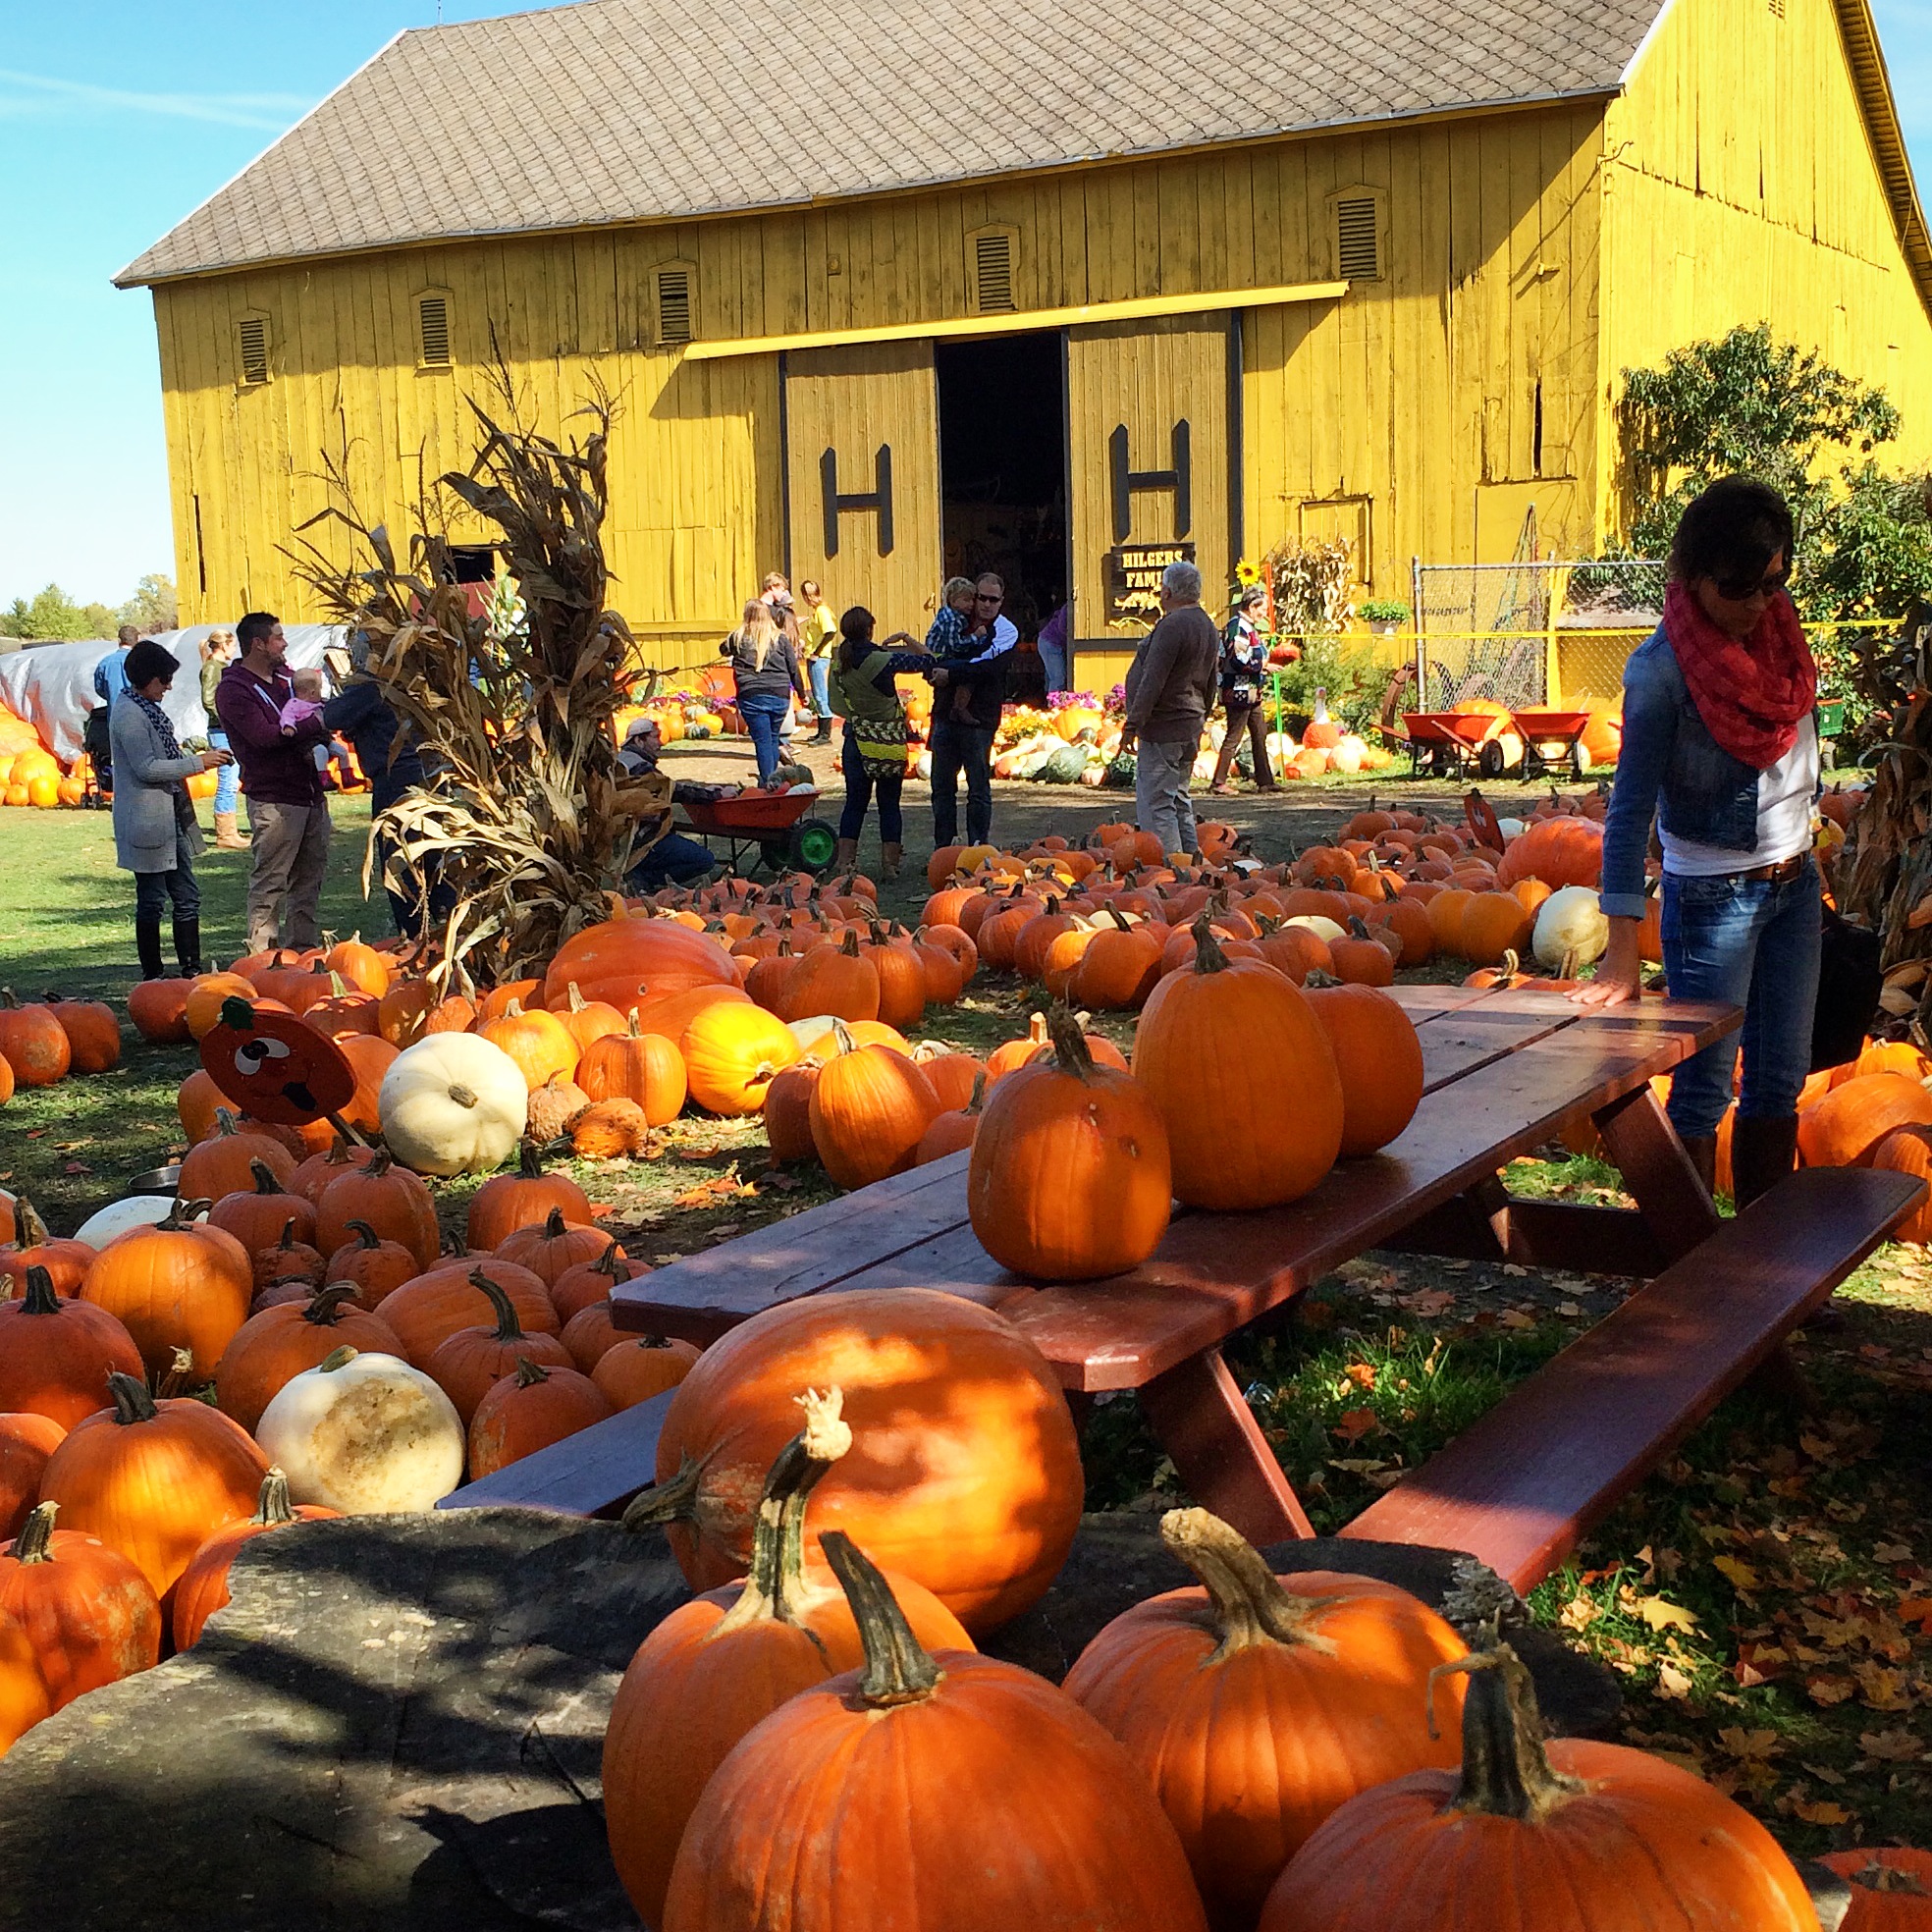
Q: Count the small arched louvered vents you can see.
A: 5